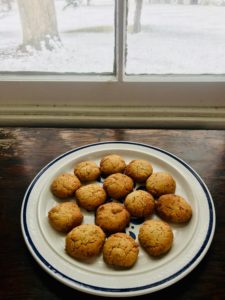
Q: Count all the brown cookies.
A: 14